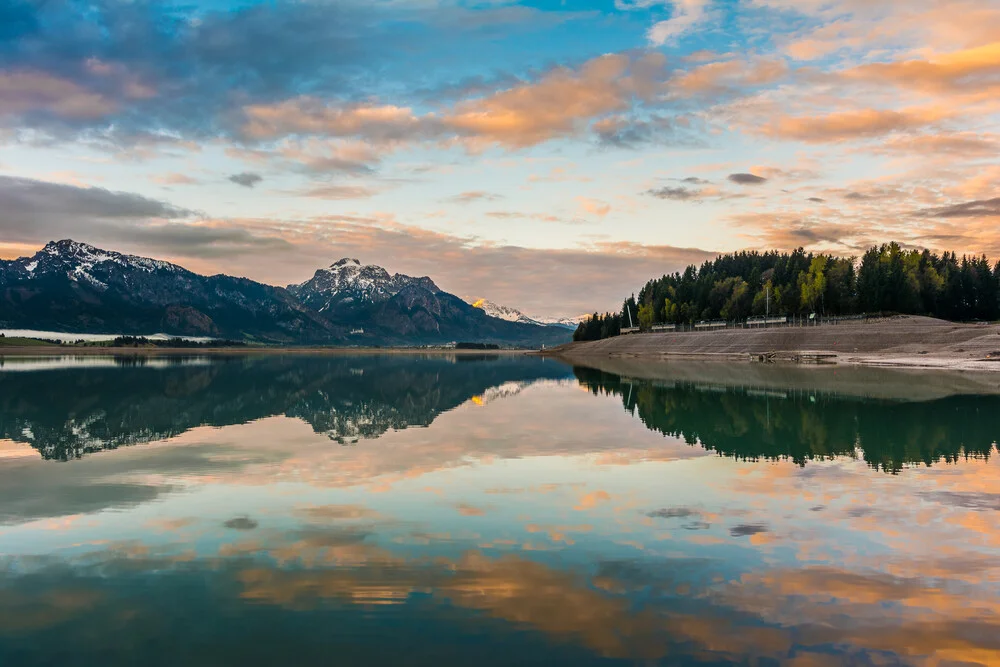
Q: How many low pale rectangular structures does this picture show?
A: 4